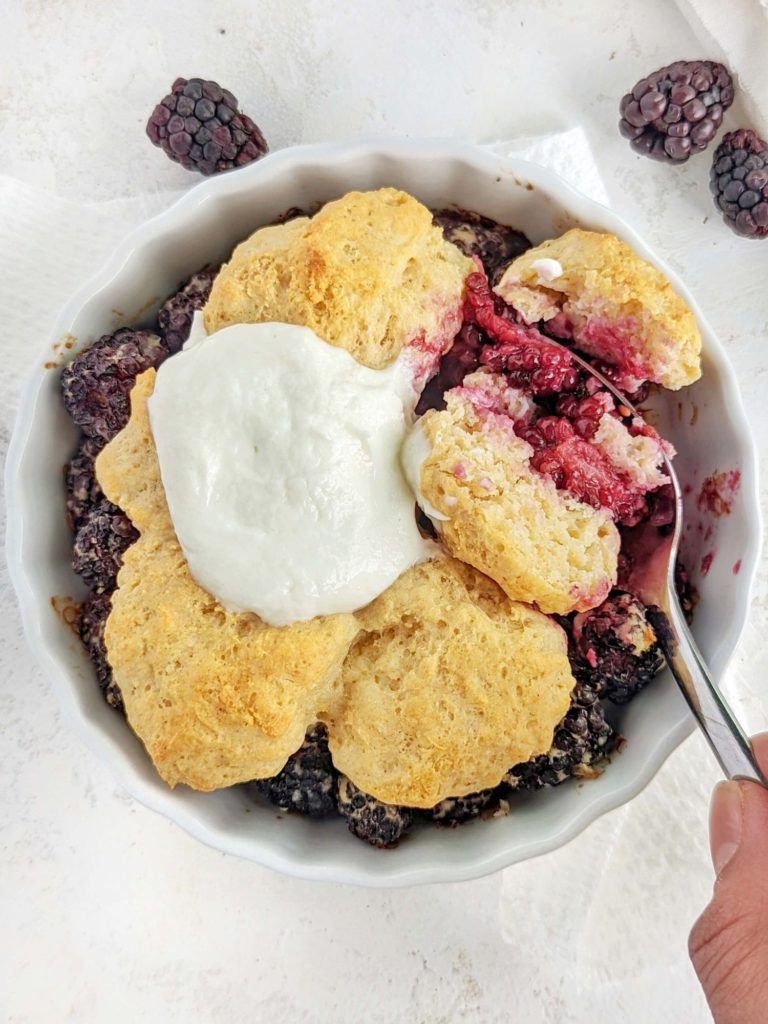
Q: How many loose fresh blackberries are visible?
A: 3